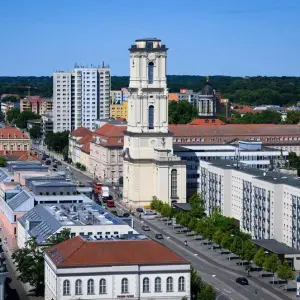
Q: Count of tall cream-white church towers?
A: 1